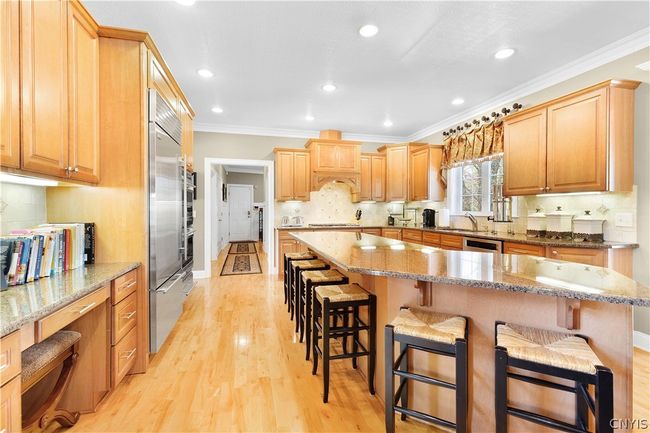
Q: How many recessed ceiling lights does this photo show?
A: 9